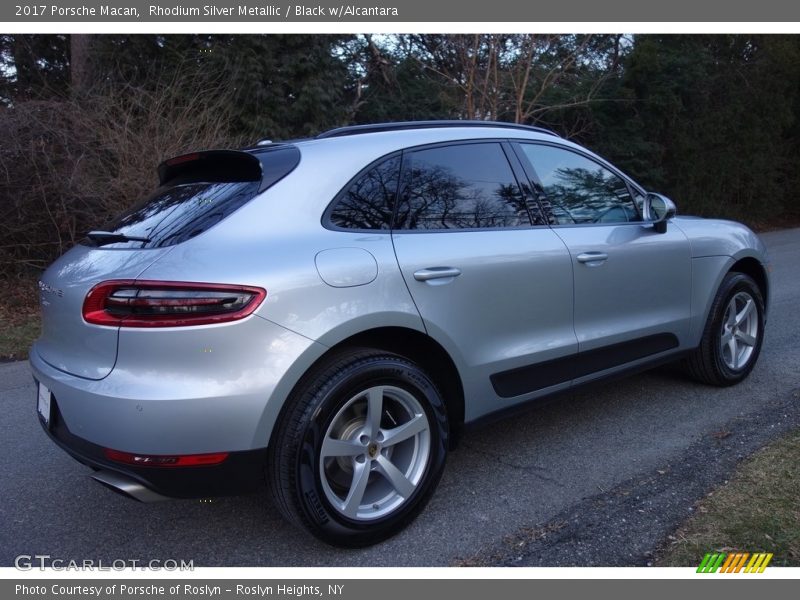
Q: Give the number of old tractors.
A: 0